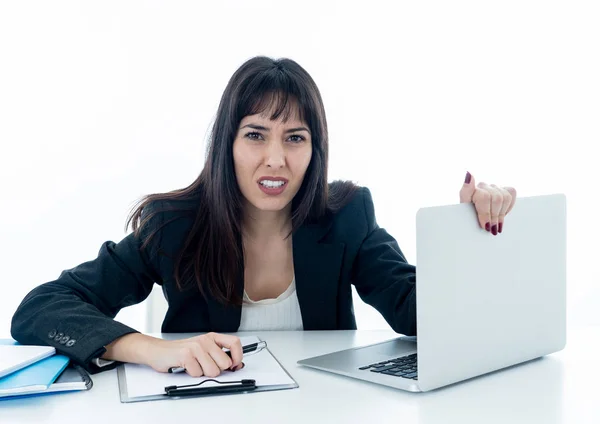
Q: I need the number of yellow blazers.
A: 0